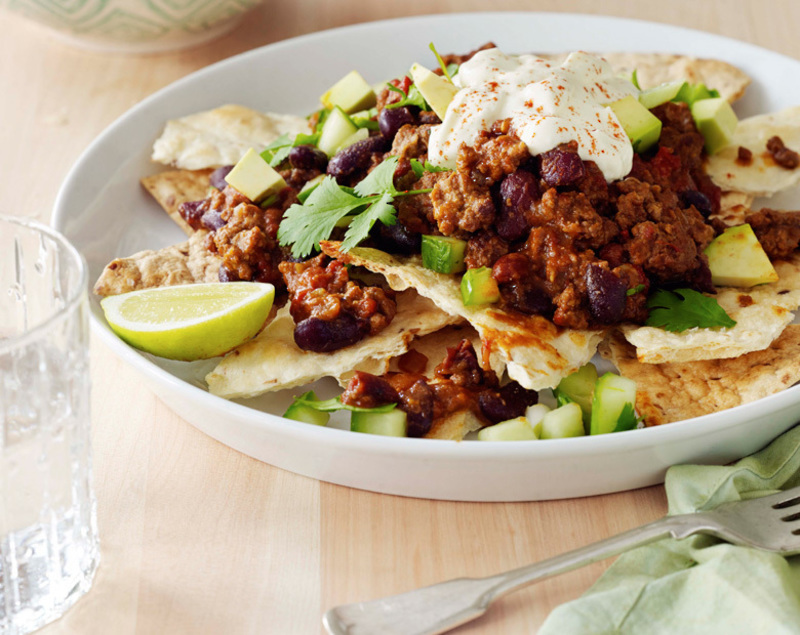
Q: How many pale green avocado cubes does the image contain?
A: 6